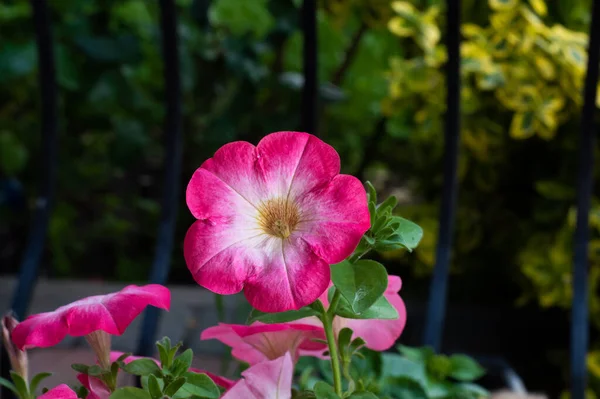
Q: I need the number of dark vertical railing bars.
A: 5